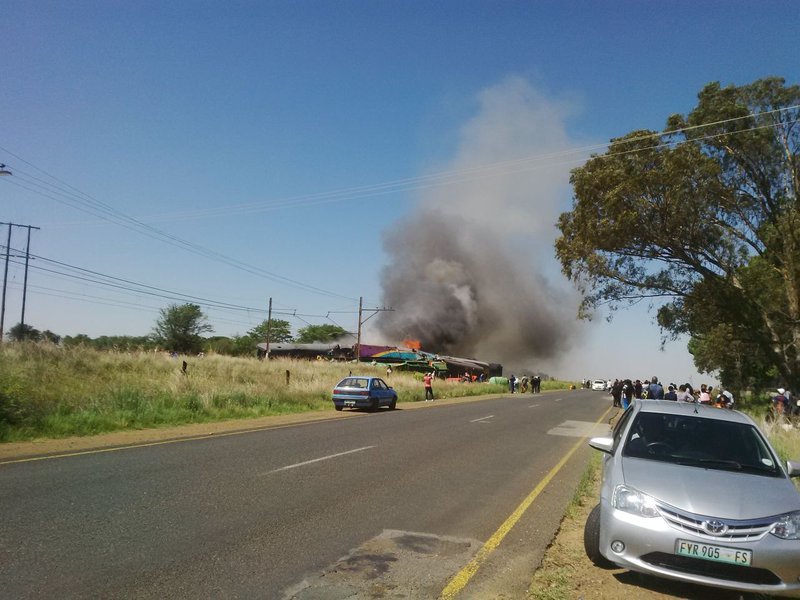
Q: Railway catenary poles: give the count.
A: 2